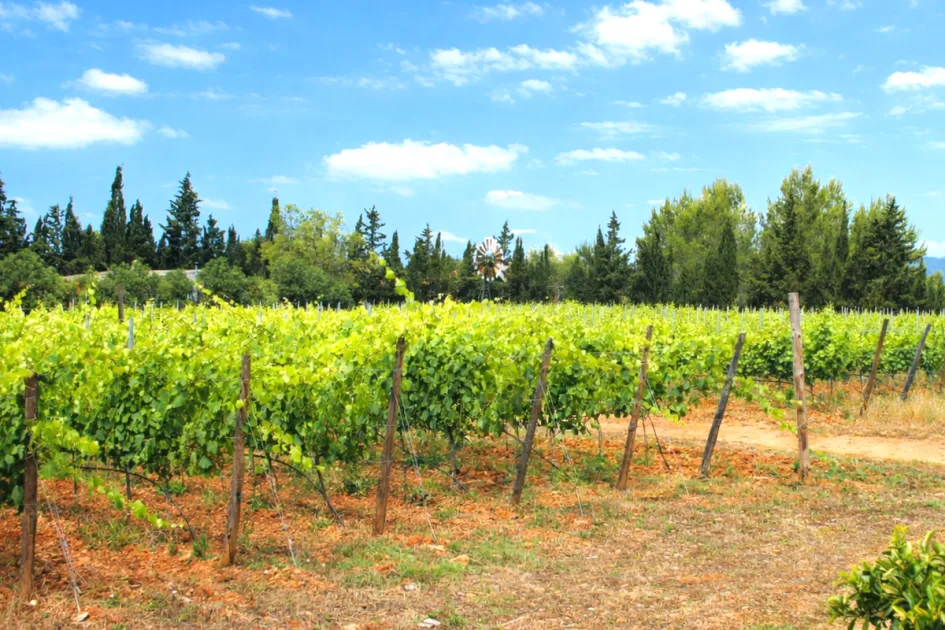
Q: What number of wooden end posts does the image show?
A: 9